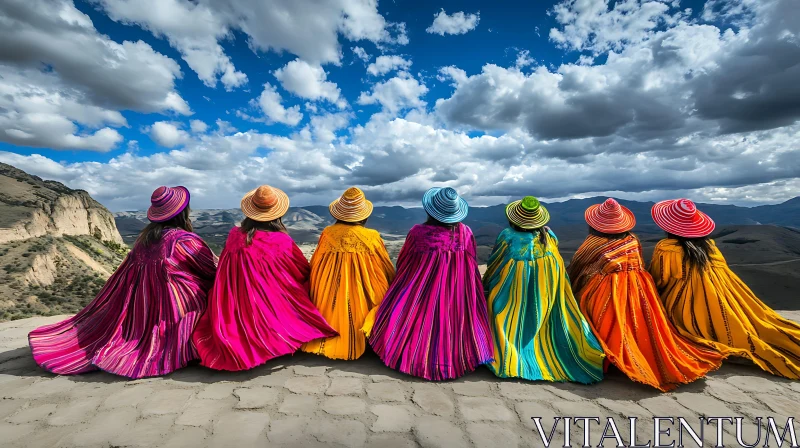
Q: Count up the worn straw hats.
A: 7